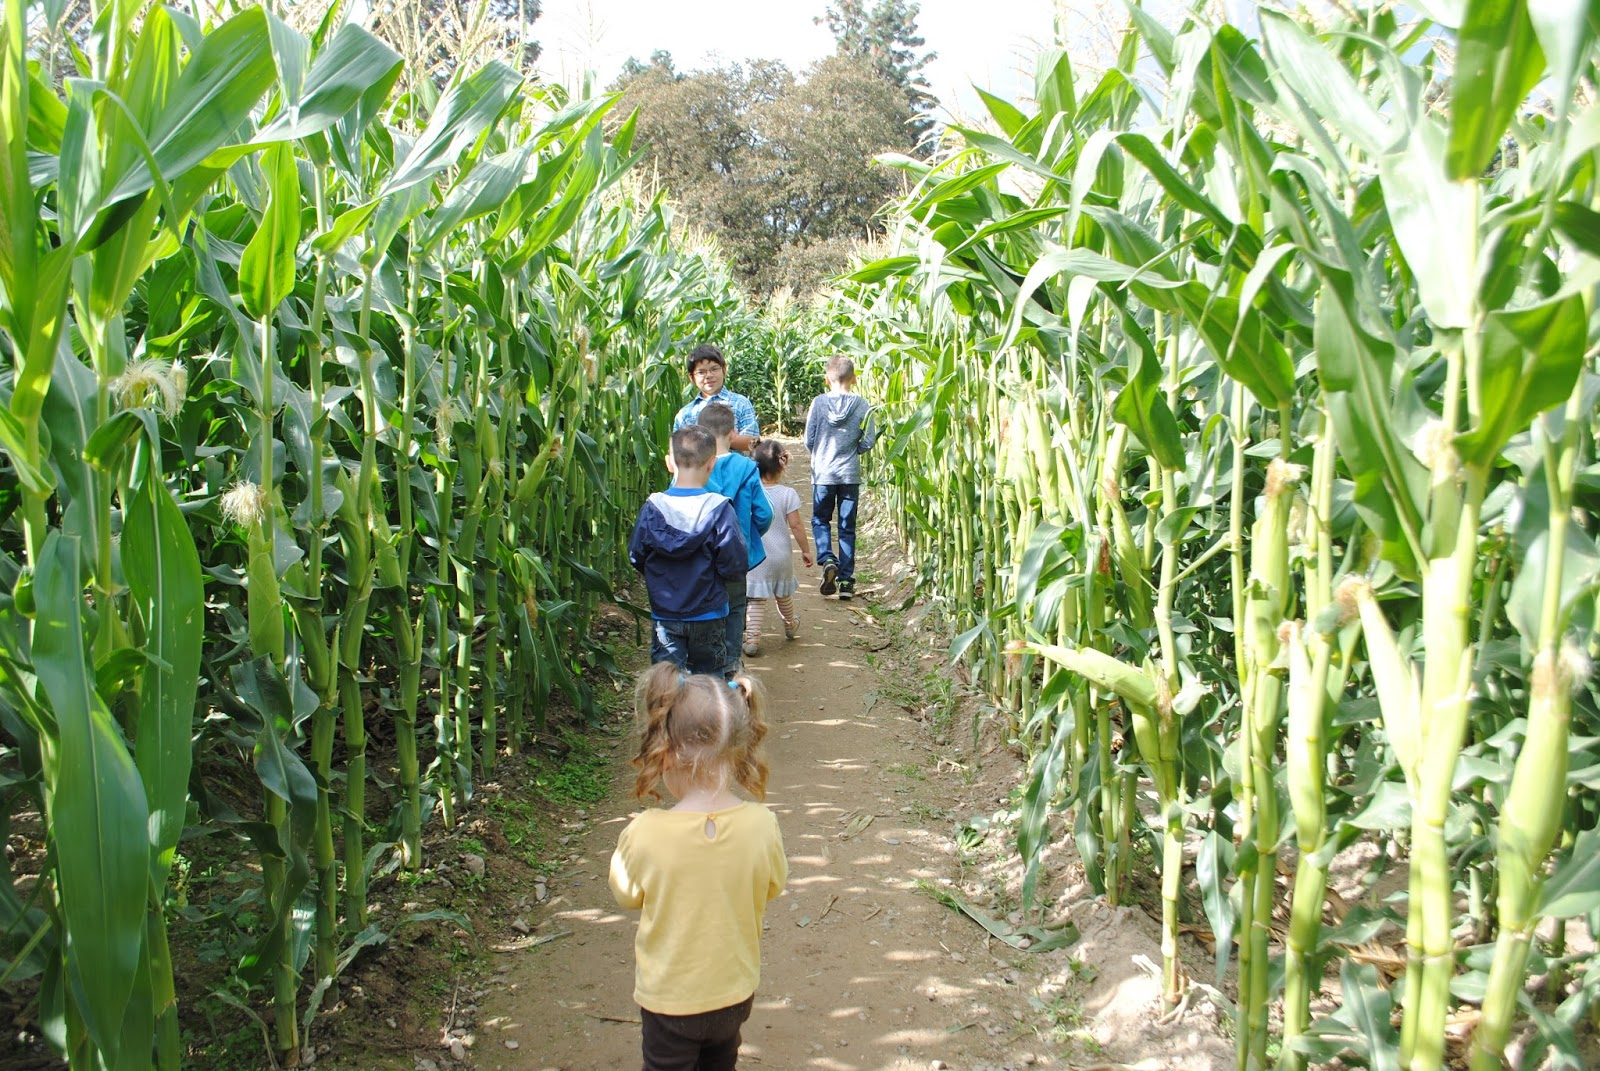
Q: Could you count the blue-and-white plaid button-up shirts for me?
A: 1